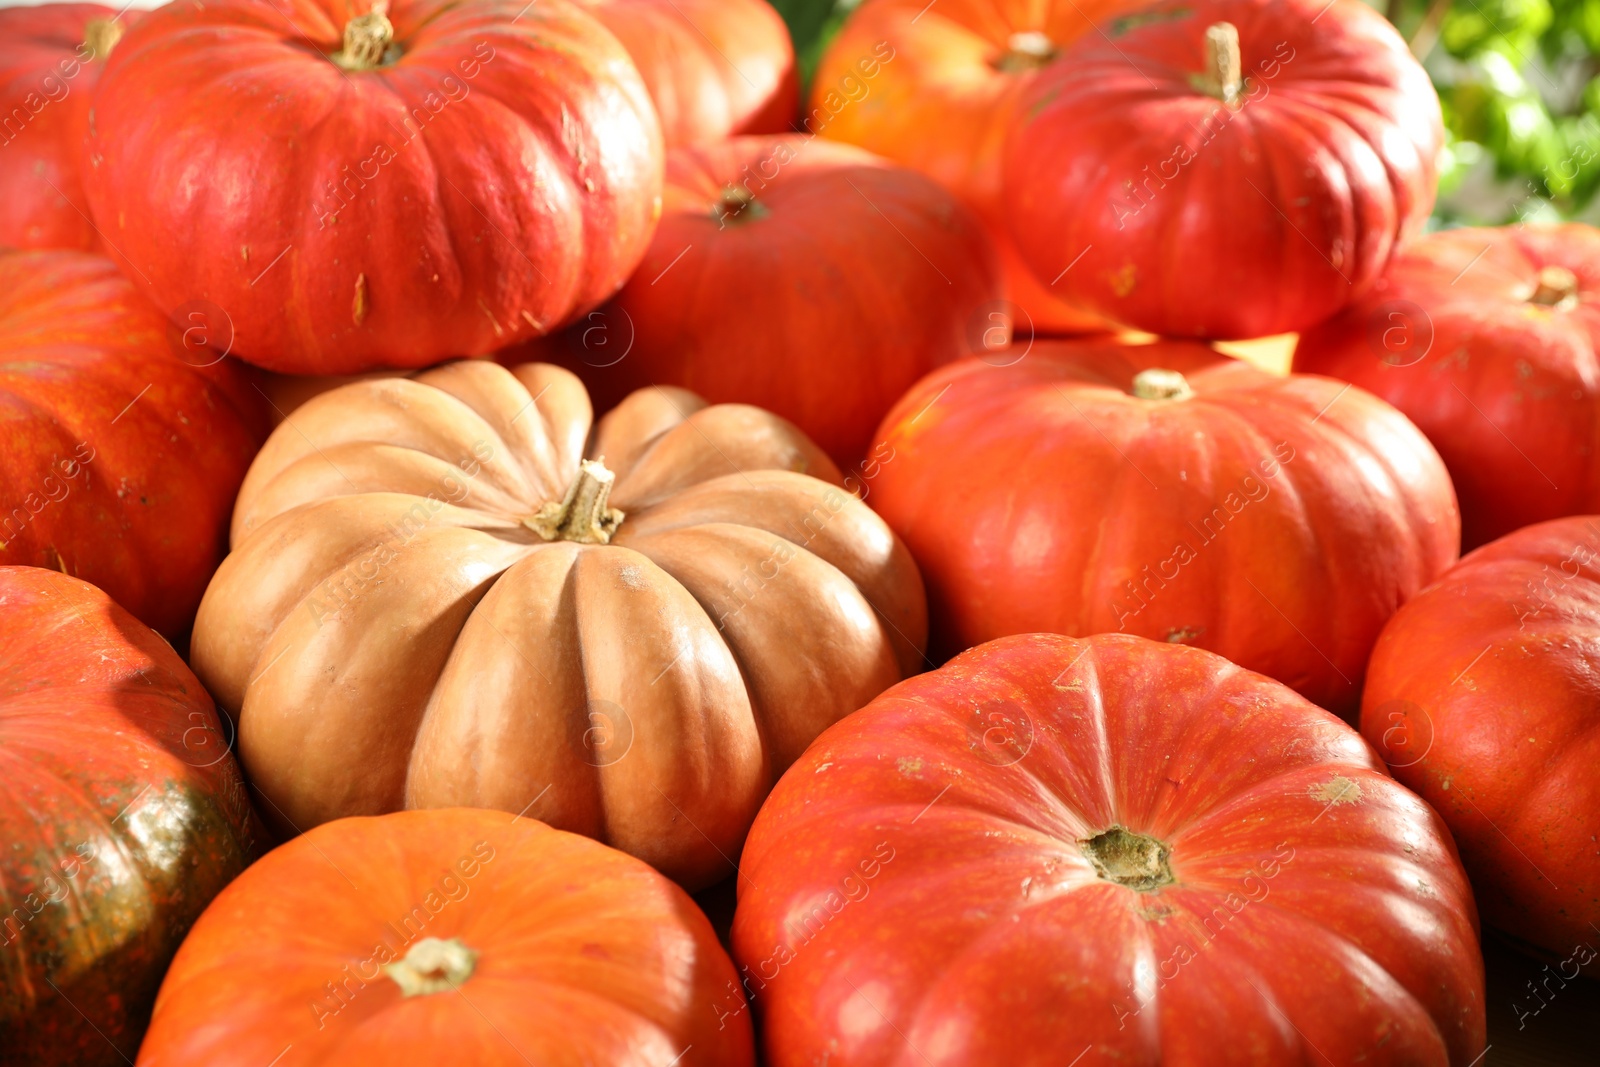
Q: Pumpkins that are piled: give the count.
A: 14